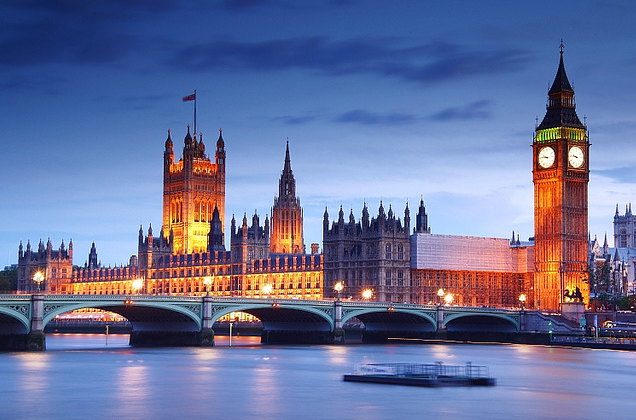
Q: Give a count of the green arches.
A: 5